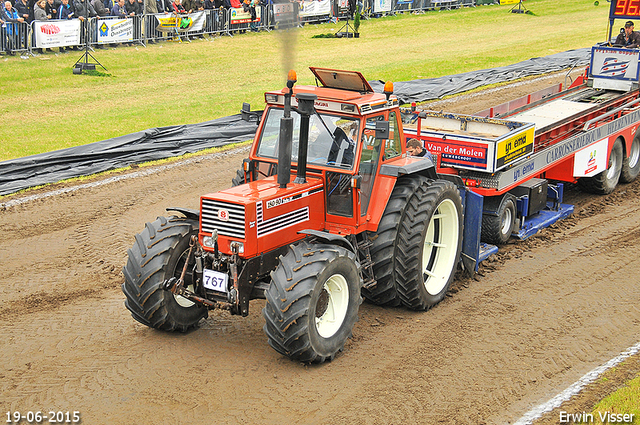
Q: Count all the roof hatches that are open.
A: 1